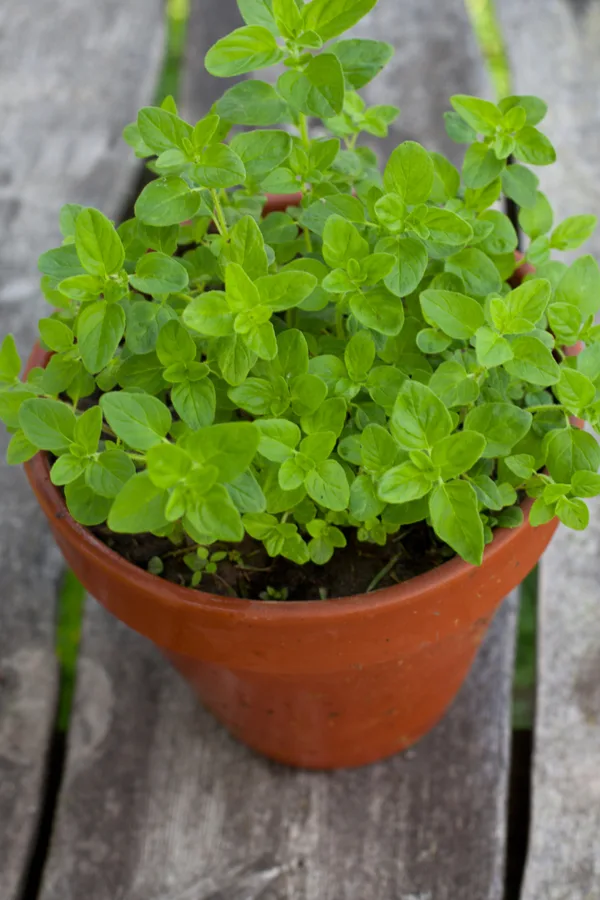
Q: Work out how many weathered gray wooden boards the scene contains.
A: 3